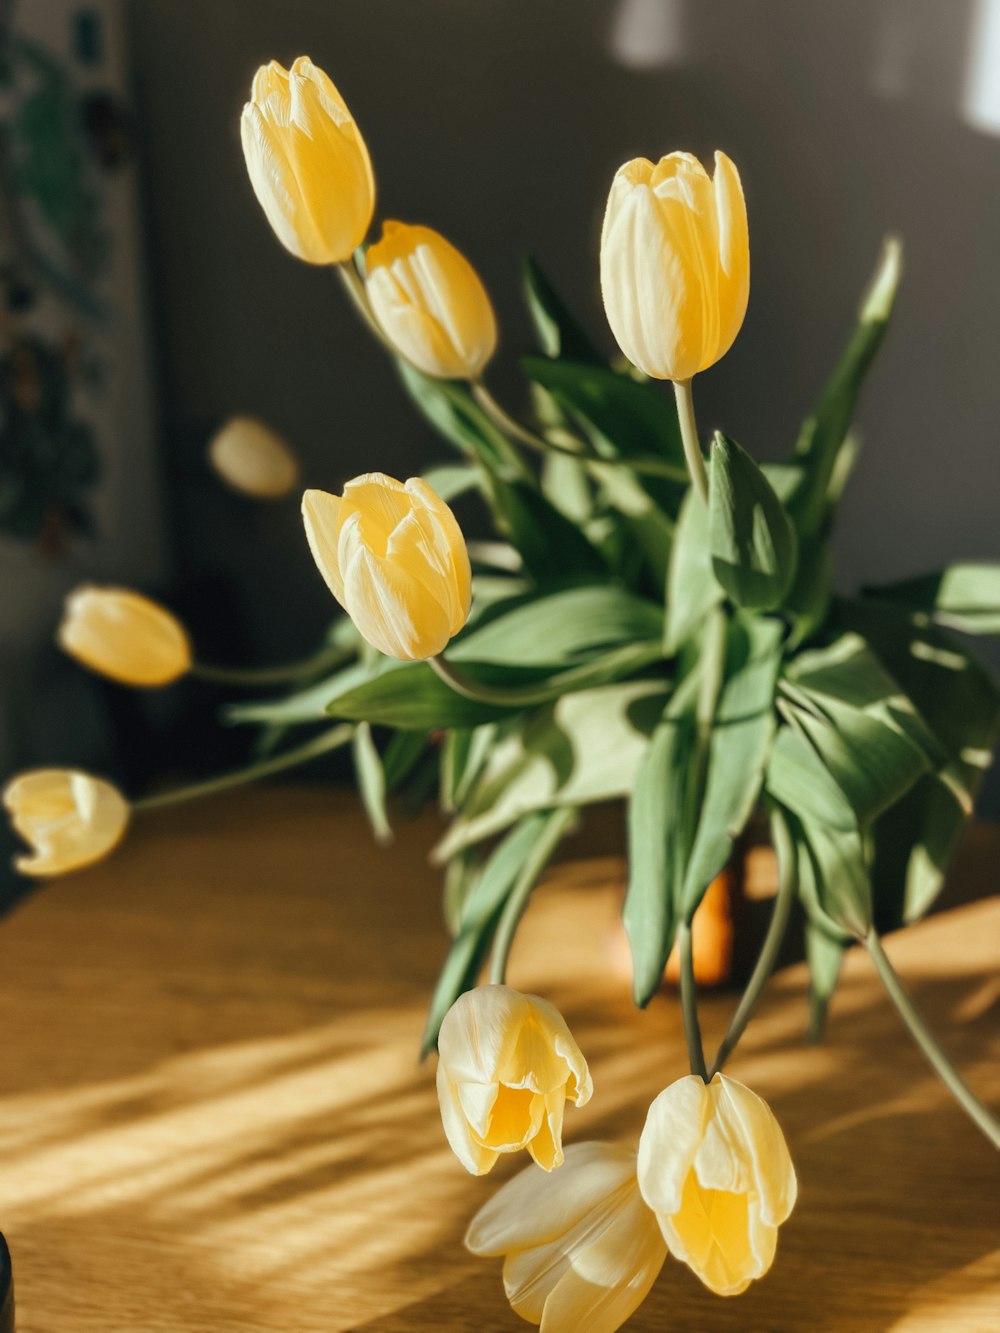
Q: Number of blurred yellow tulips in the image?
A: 3